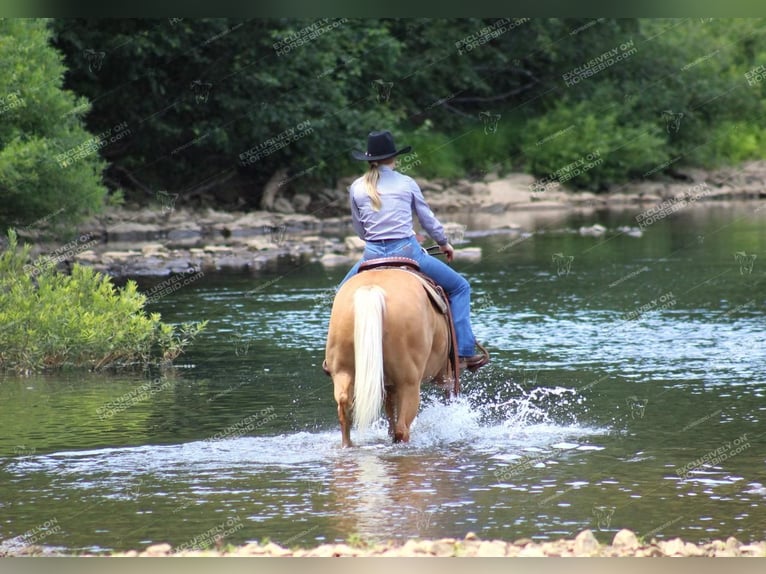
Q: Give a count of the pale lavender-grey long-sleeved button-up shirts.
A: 1